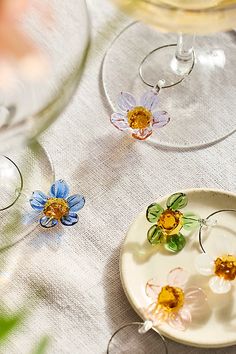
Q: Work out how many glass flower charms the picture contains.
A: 5